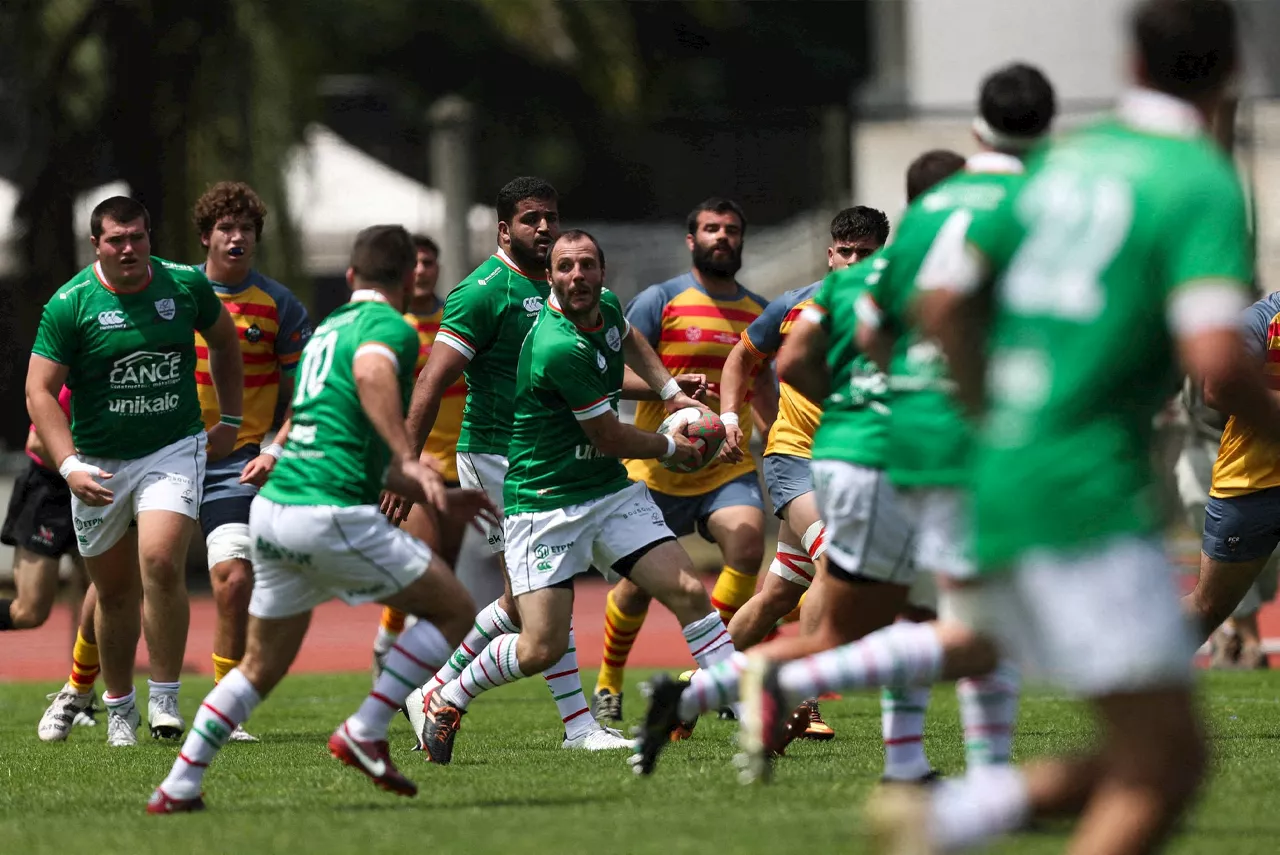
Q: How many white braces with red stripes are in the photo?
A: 2